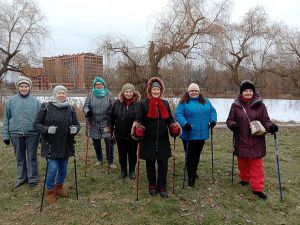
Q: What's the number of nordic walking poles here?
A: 10